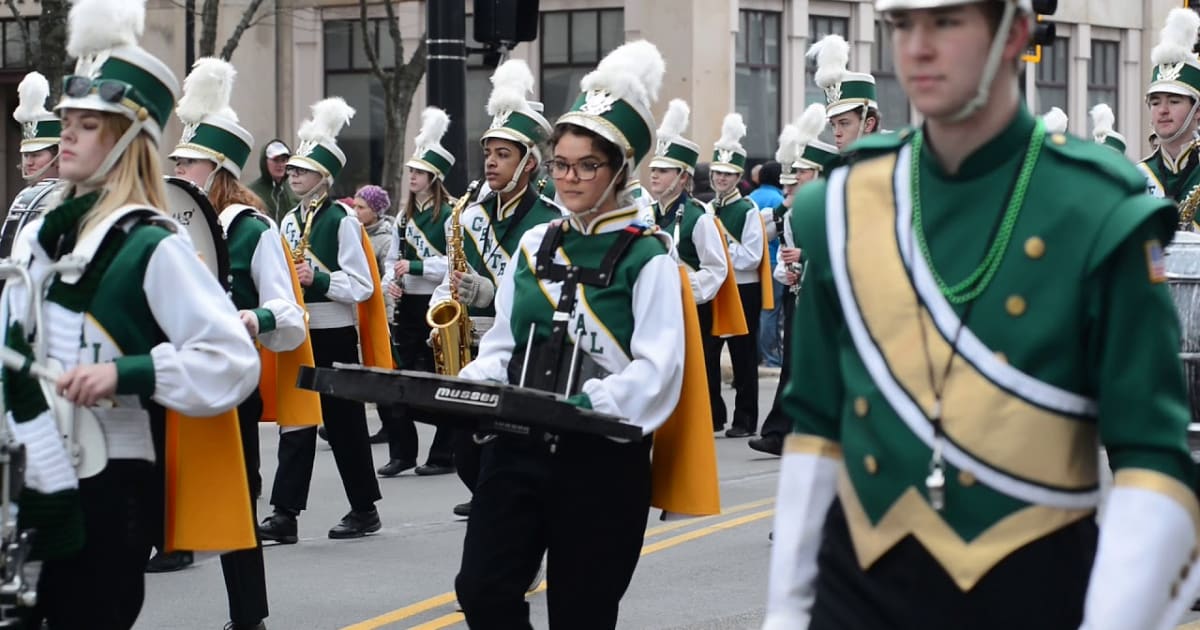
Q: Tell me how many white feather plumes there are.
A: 15